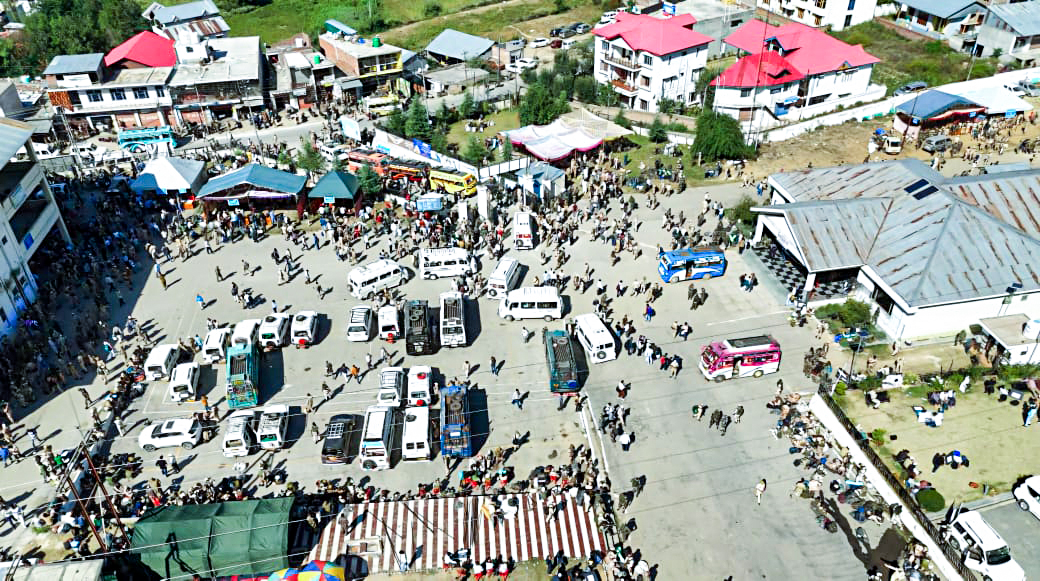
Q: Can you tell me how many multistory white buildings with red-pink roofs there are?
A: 2